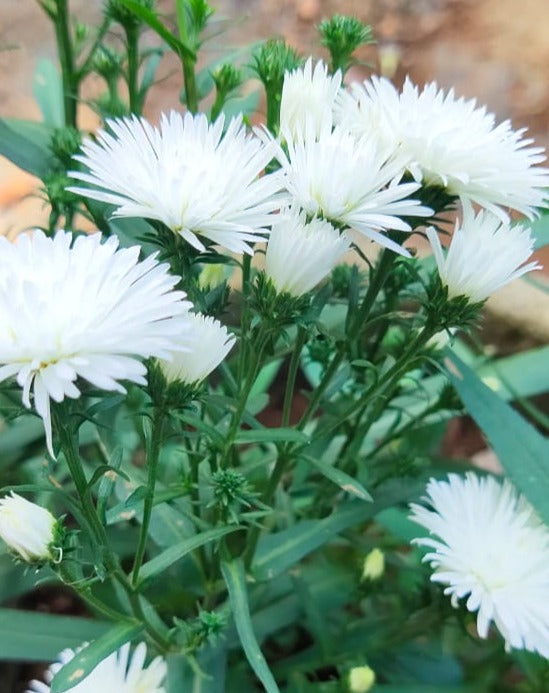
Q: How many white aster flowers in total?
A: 11